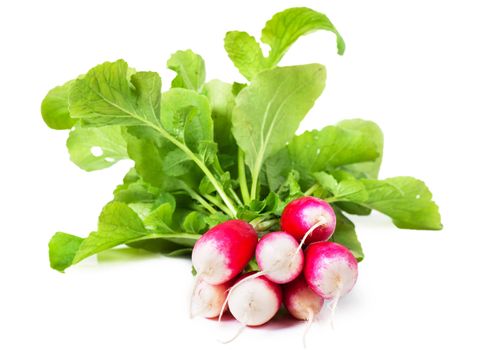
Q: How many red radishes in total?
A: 7